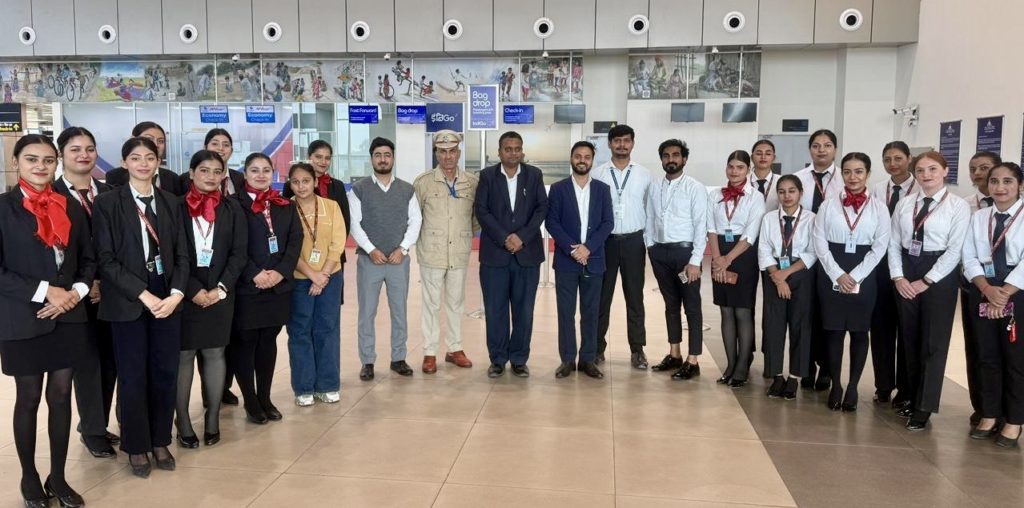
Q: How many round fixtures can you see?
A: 10